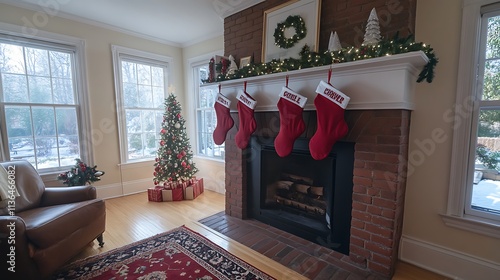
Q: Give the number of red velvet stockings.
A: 4